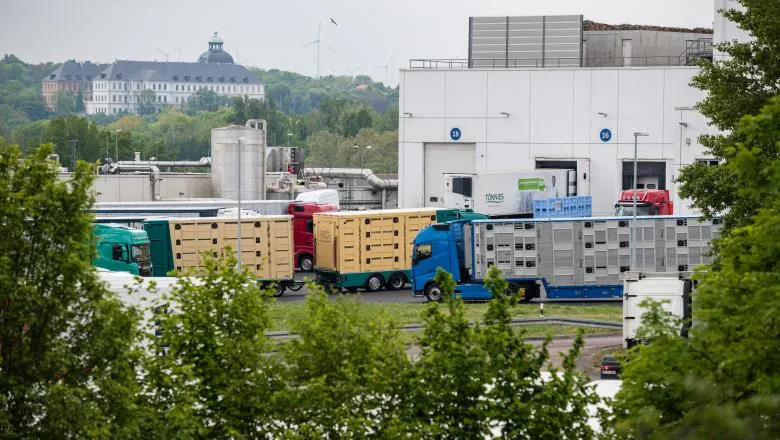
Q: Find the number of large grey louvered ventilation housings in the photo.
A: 1